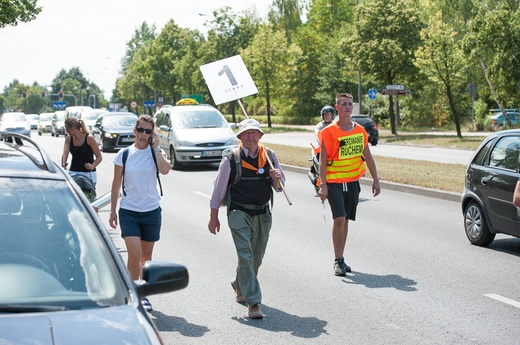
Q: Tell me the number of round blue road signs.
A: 1